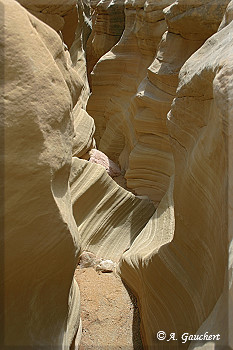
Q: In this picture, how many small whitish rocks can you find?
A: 2